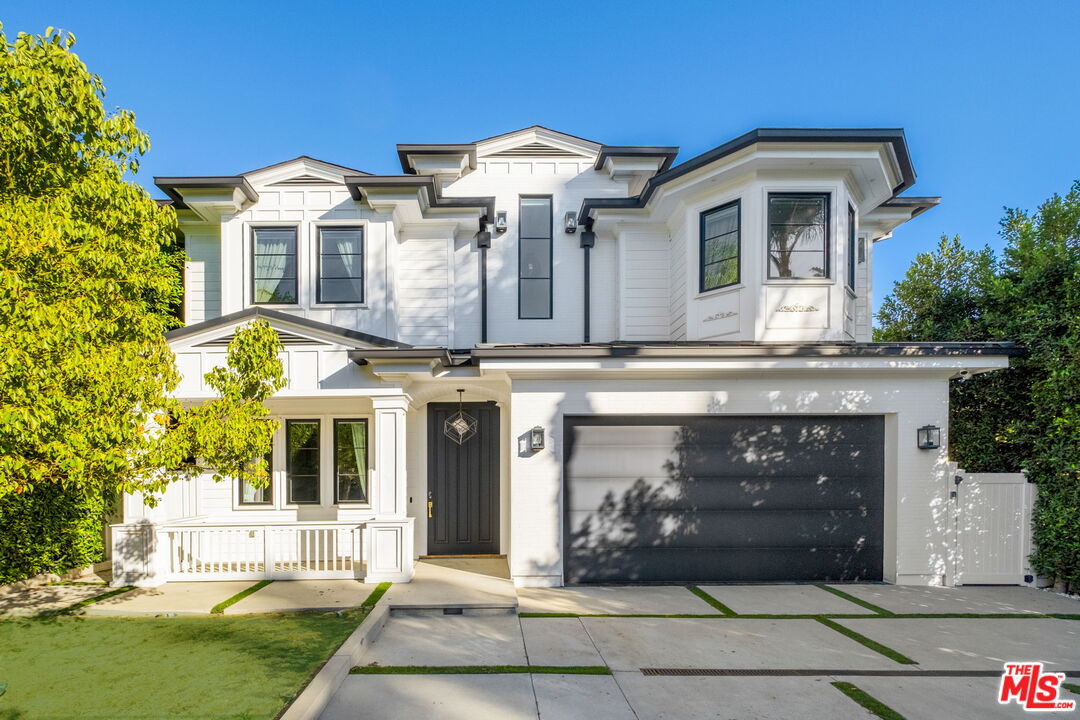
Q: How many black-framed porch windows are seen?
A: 3